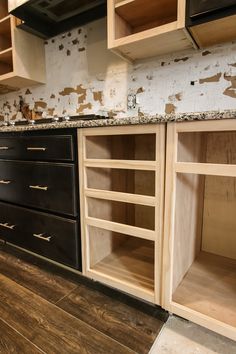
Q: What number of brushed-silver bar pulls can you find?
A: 6